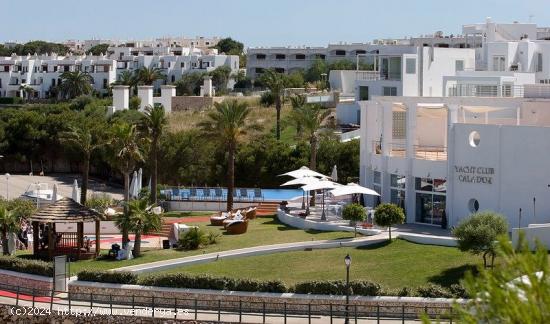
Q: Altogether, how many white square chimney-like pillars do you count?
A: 4